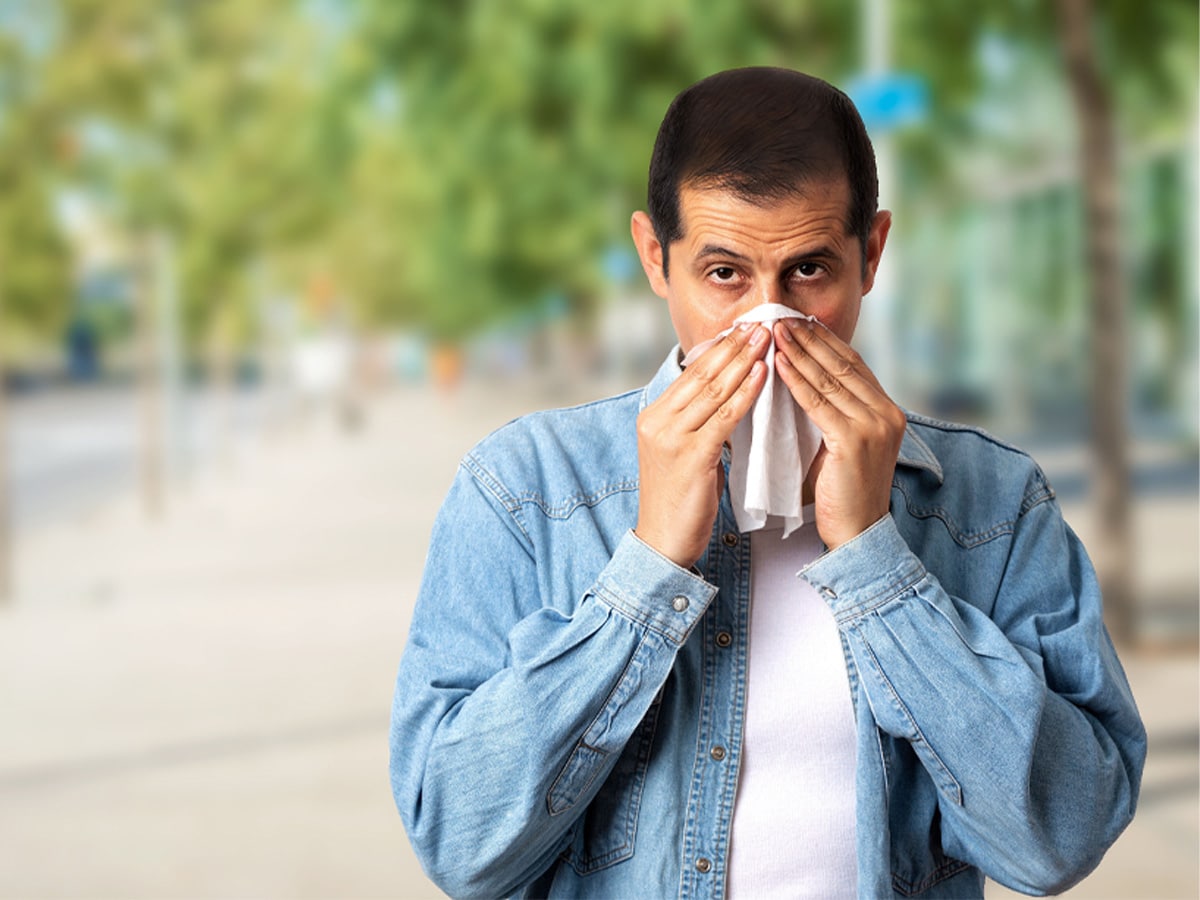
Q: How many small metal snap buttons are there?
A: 6